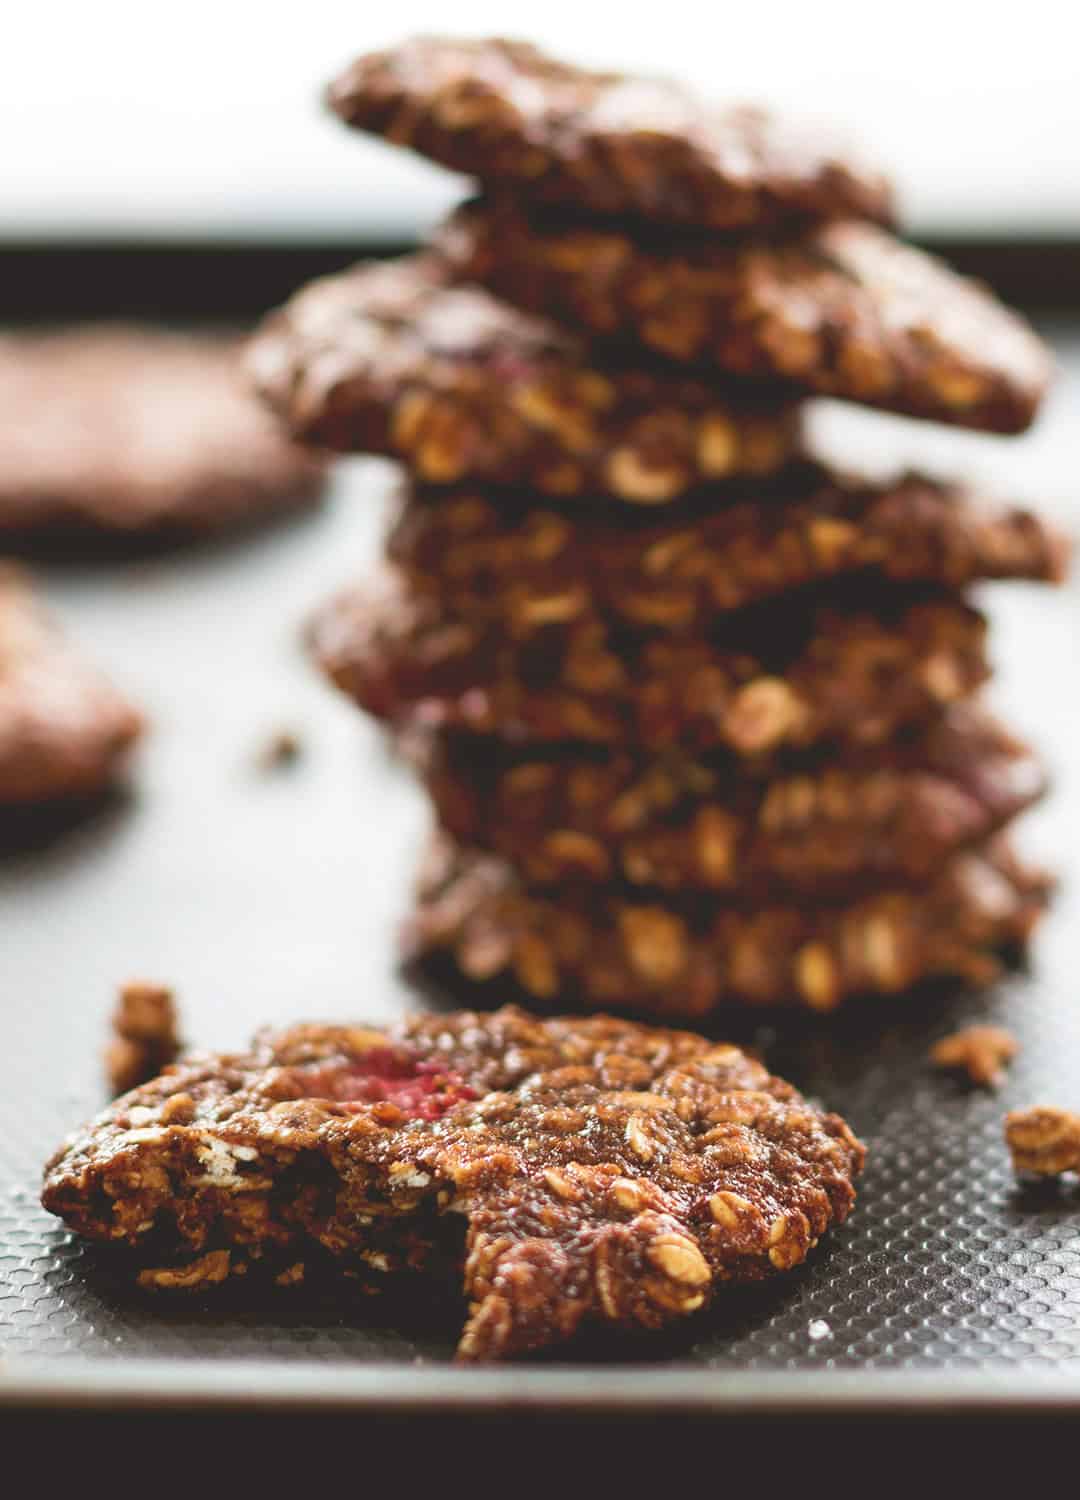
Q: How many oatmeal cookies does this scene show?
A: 10